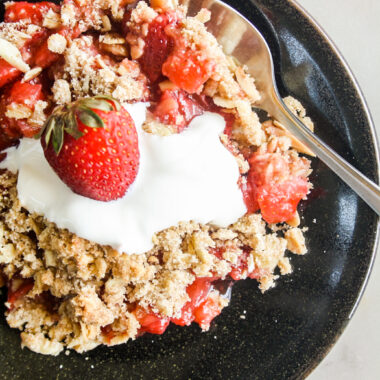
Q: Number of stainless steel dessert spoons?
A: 1